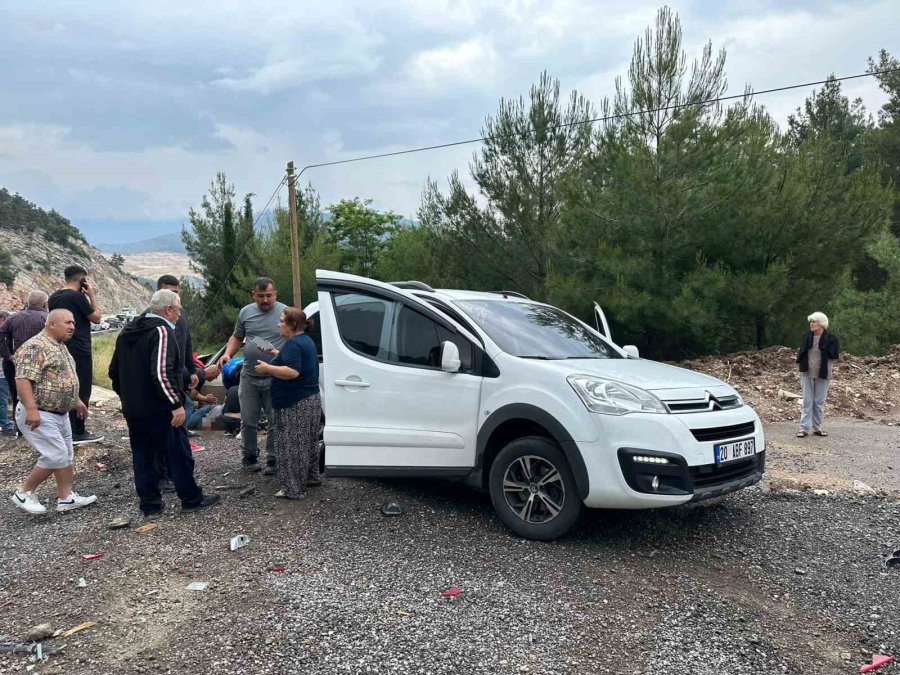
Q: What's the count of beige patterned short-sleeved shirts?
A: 1